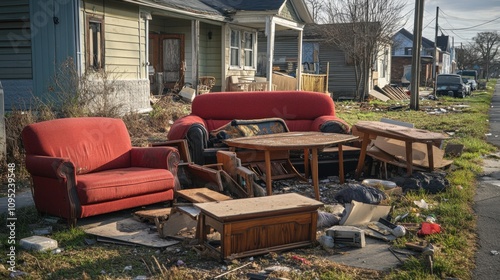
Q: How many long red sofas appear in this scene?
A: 1